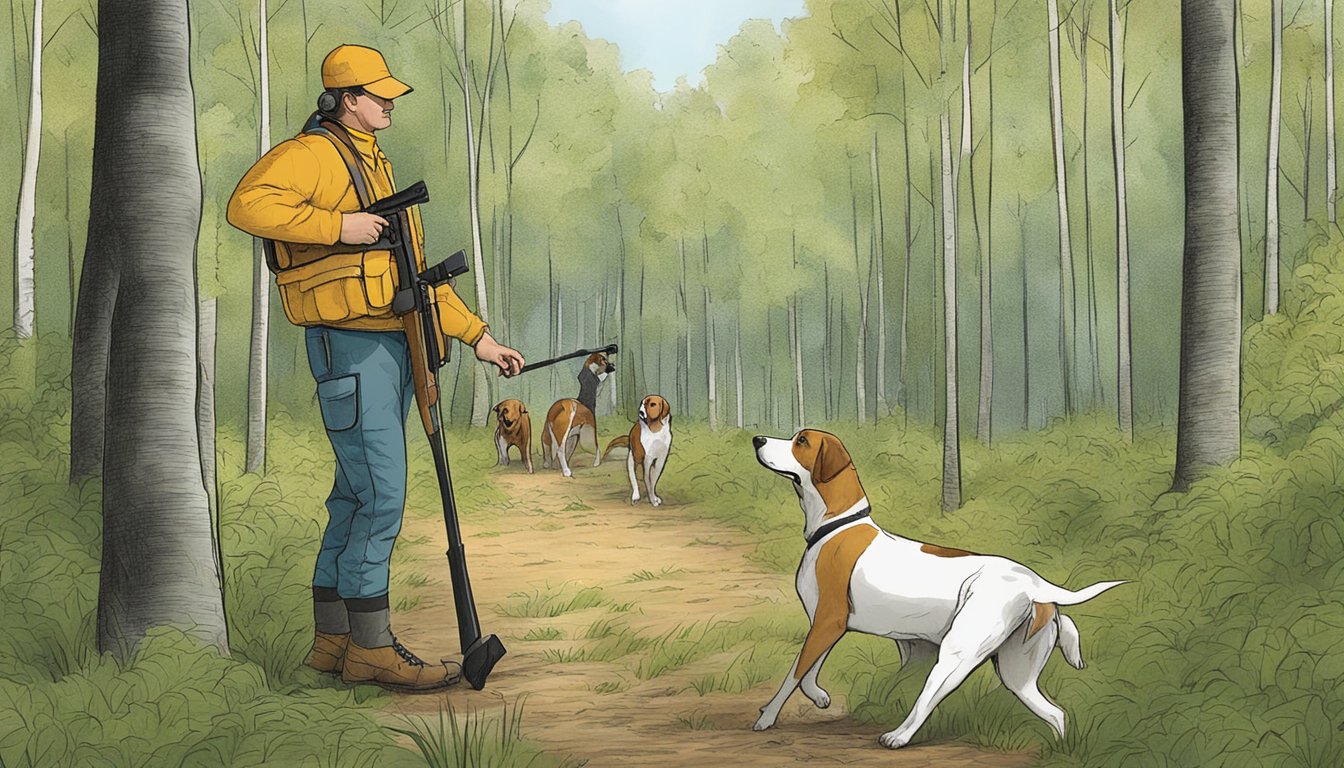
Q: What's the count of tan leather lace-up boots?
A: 2